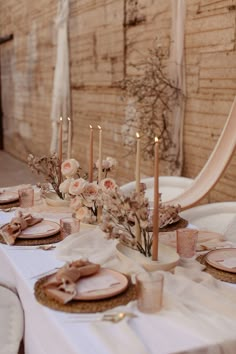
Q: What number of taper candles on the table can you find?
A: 6